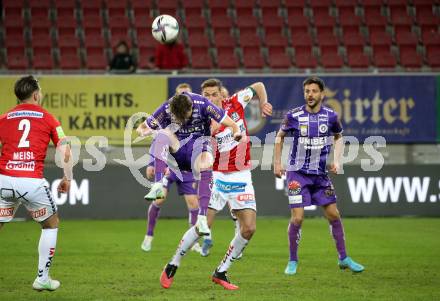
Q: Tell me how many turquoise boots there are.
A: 2